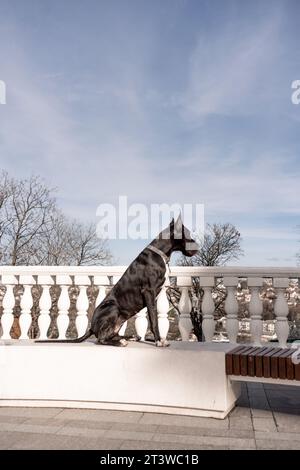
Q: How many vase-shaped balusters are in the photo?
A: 14